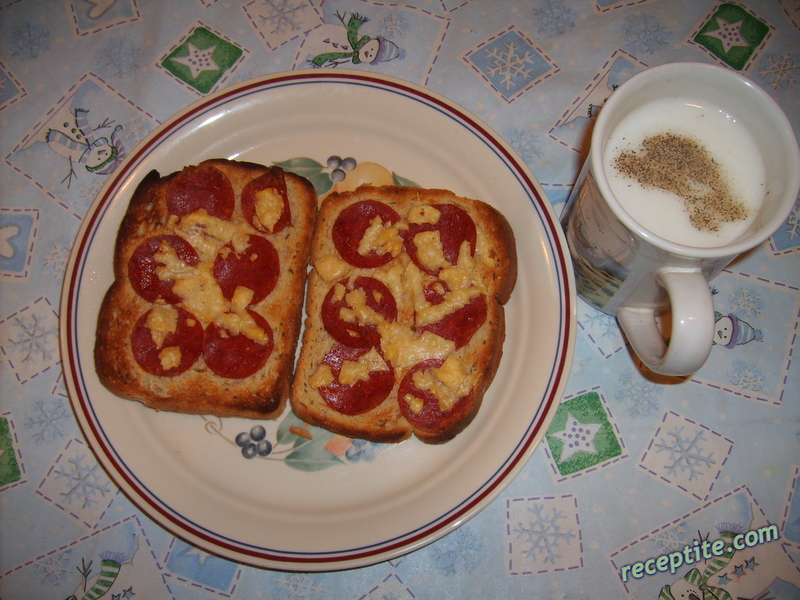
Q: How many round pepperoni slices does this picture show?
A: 12